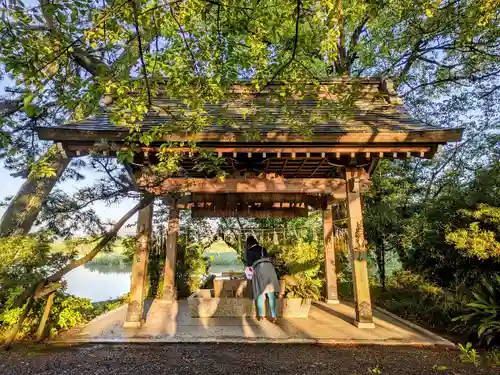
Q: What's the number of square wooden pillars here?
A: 4